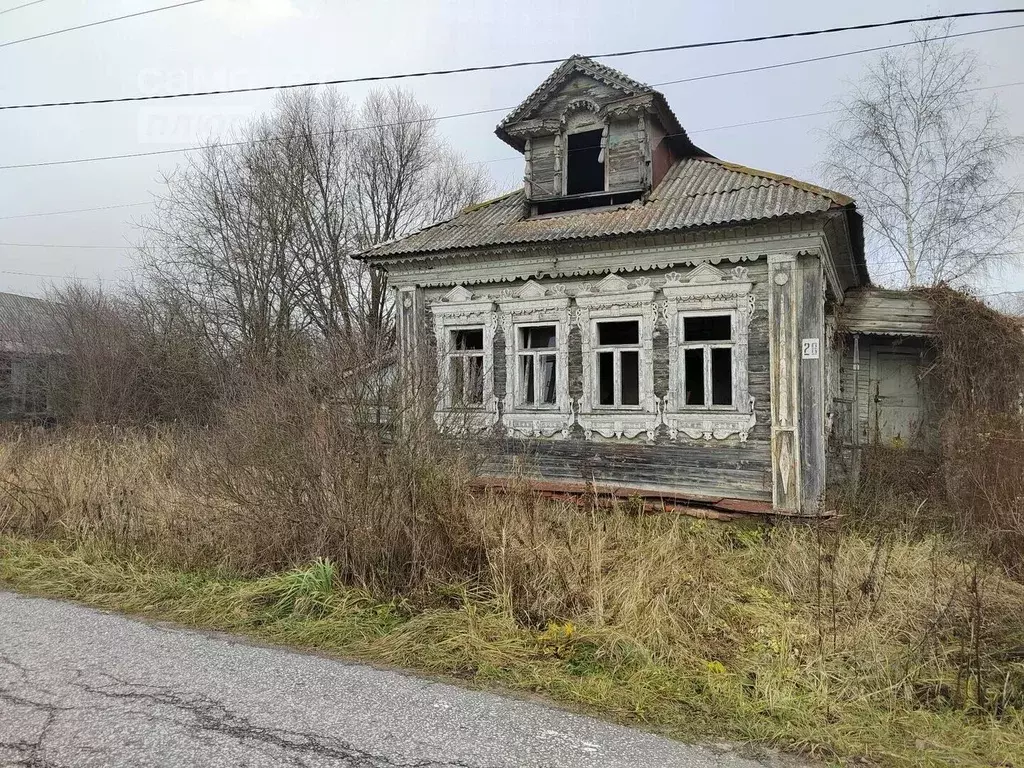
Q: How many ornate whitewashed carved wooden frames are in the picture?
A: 4